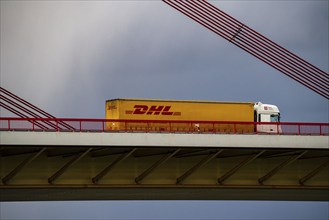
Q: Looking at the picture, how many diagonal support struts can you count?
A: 8